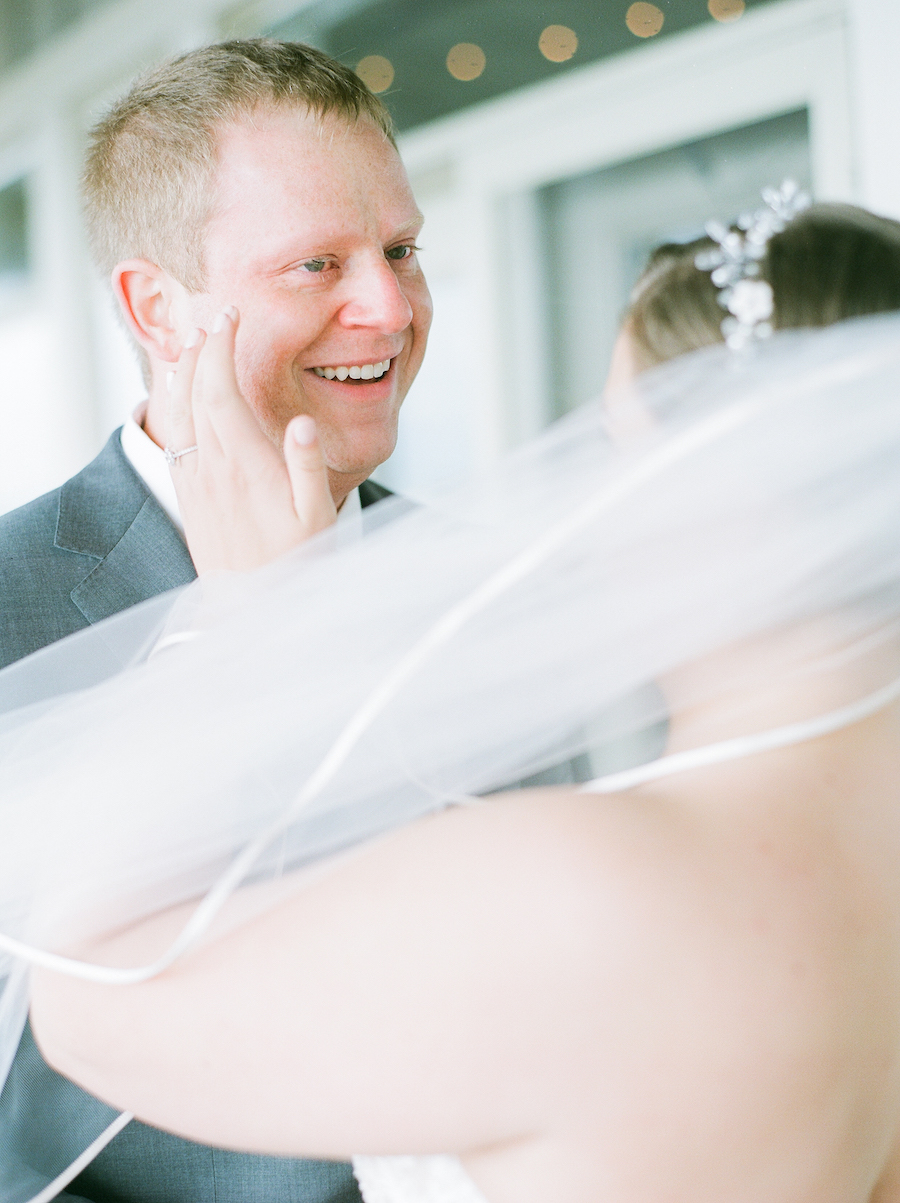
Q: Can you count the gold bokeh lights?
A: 5